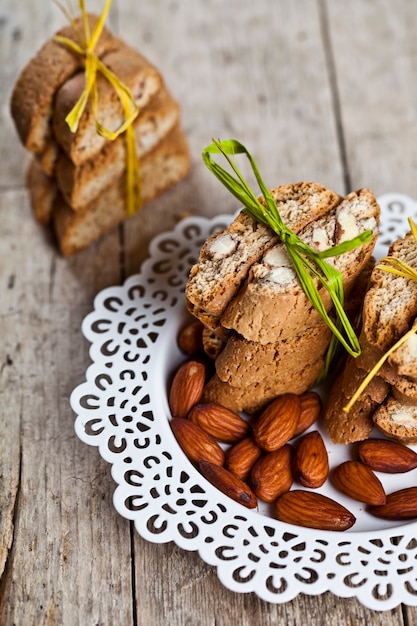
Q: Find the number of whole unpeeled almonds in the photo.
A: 14